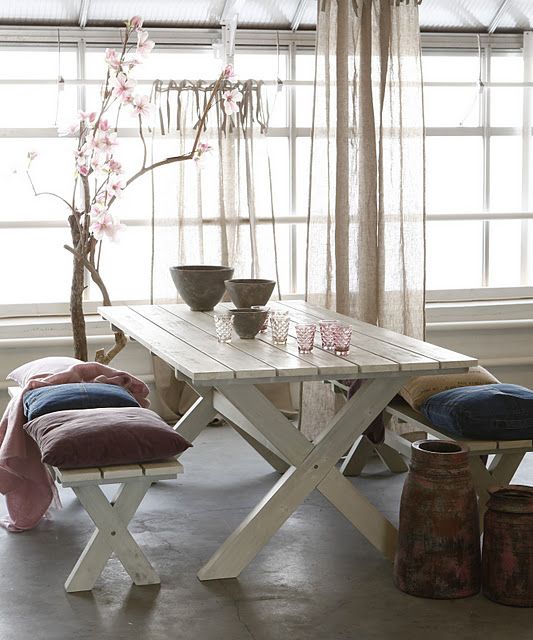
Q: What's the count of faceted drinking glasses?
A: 6